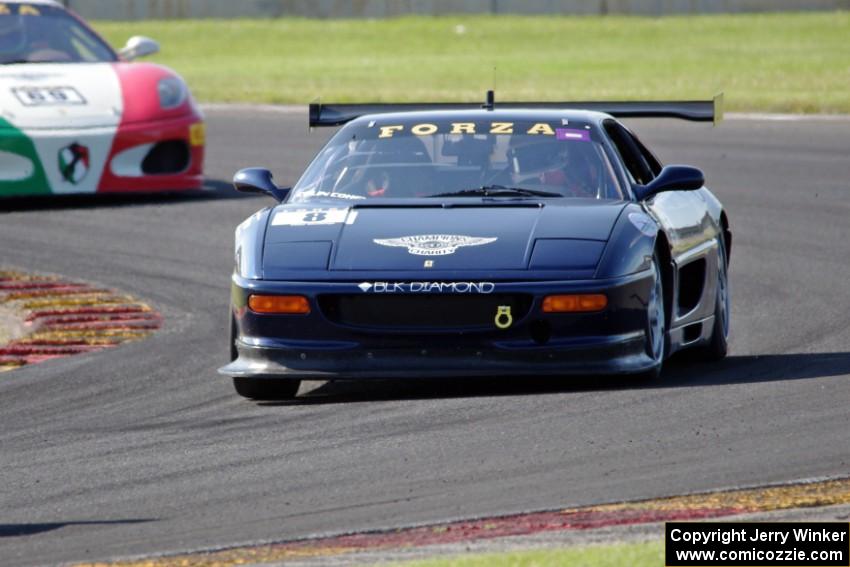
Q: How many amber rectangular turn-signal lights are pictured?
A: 2